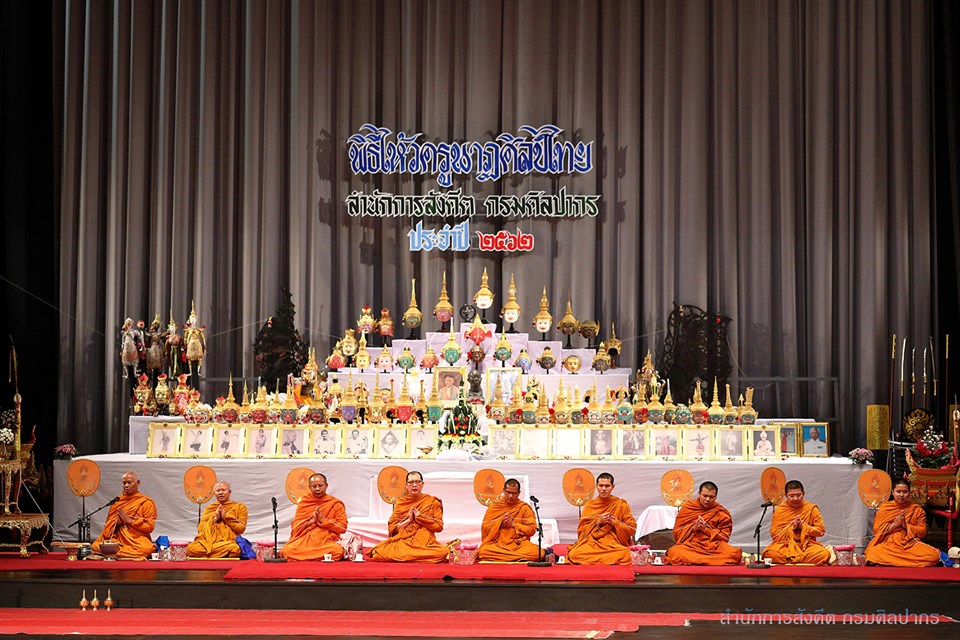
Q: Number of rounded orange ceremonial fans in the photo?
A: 9